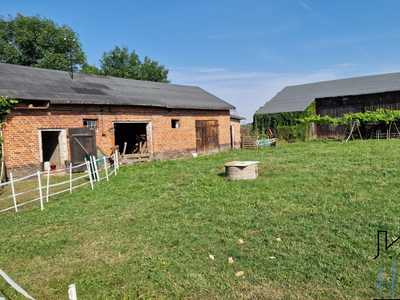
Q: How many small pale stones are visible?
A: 6